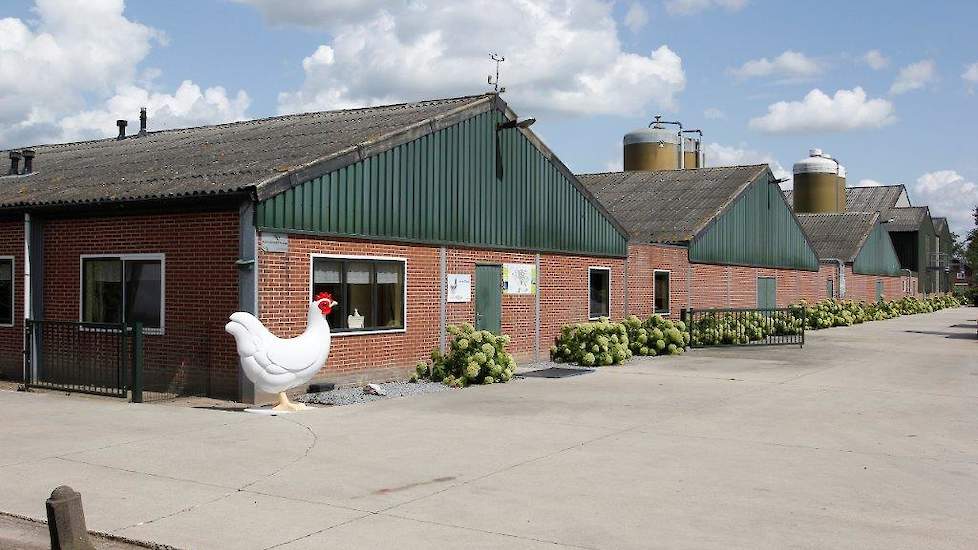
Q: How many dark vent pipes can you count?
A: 4